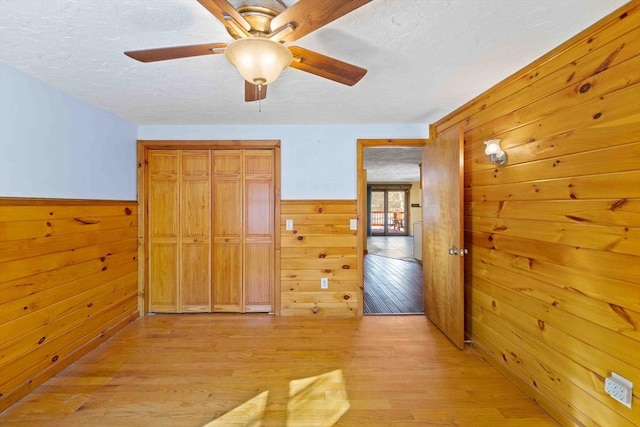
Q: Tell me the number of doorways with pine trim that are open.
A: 1